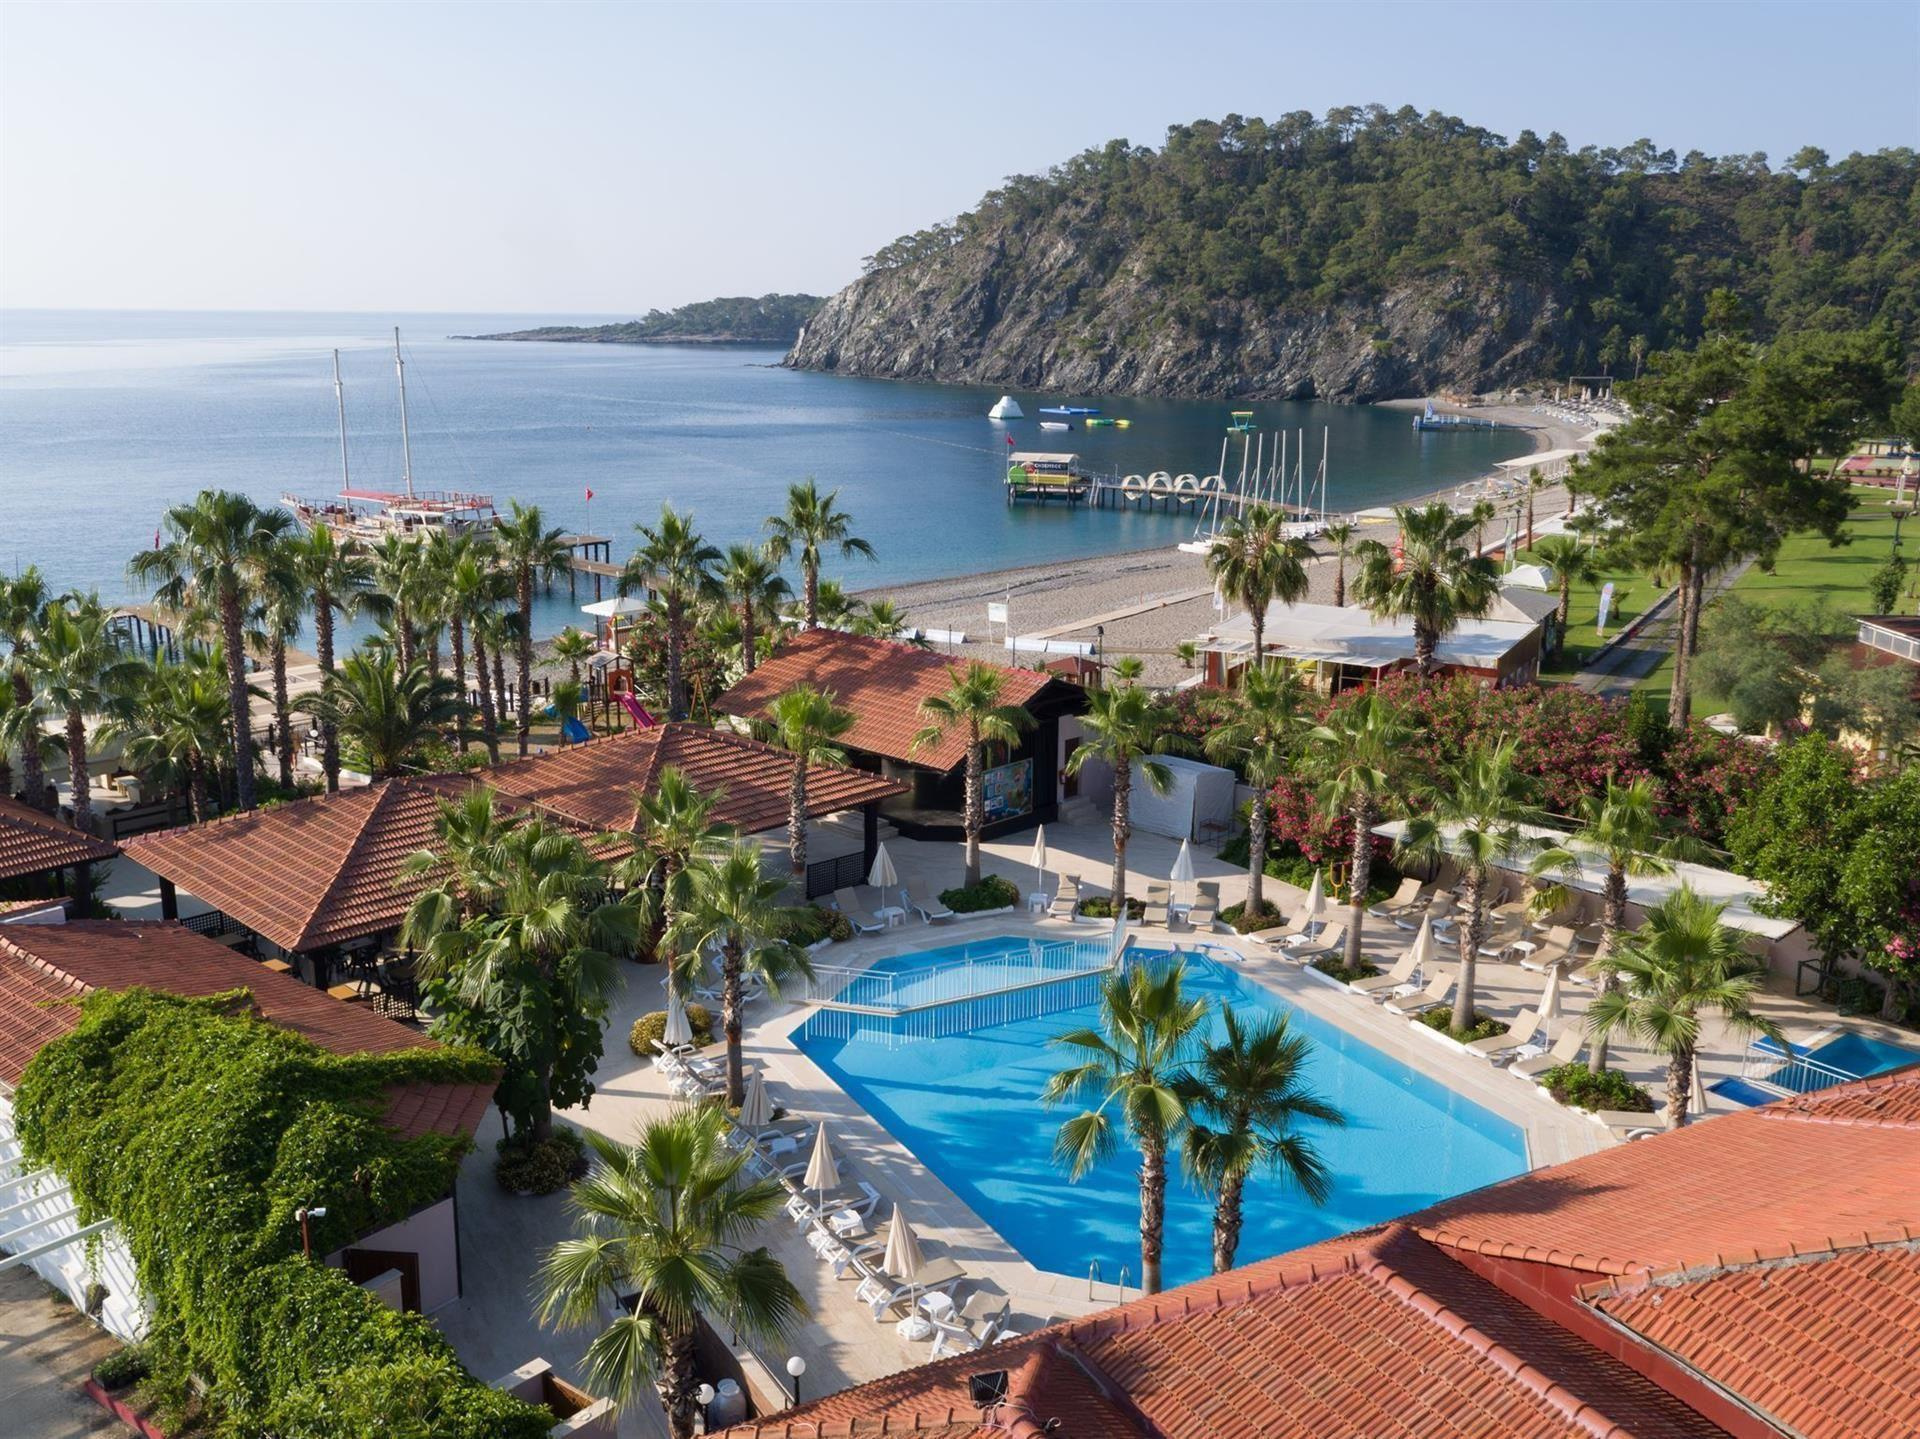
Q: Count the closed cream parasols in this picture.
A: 11